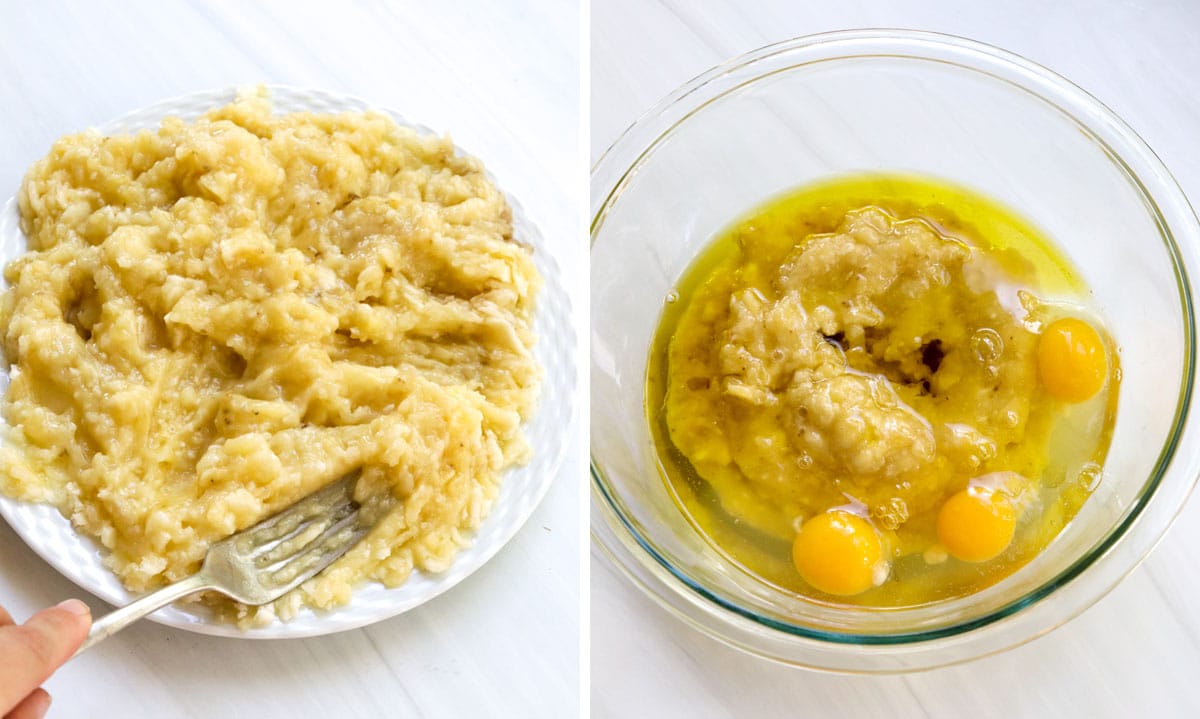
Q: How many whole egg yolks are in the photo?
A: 3